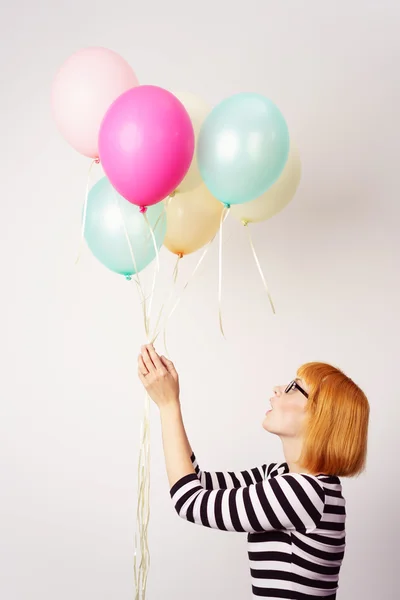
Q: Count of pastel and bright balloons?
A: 7